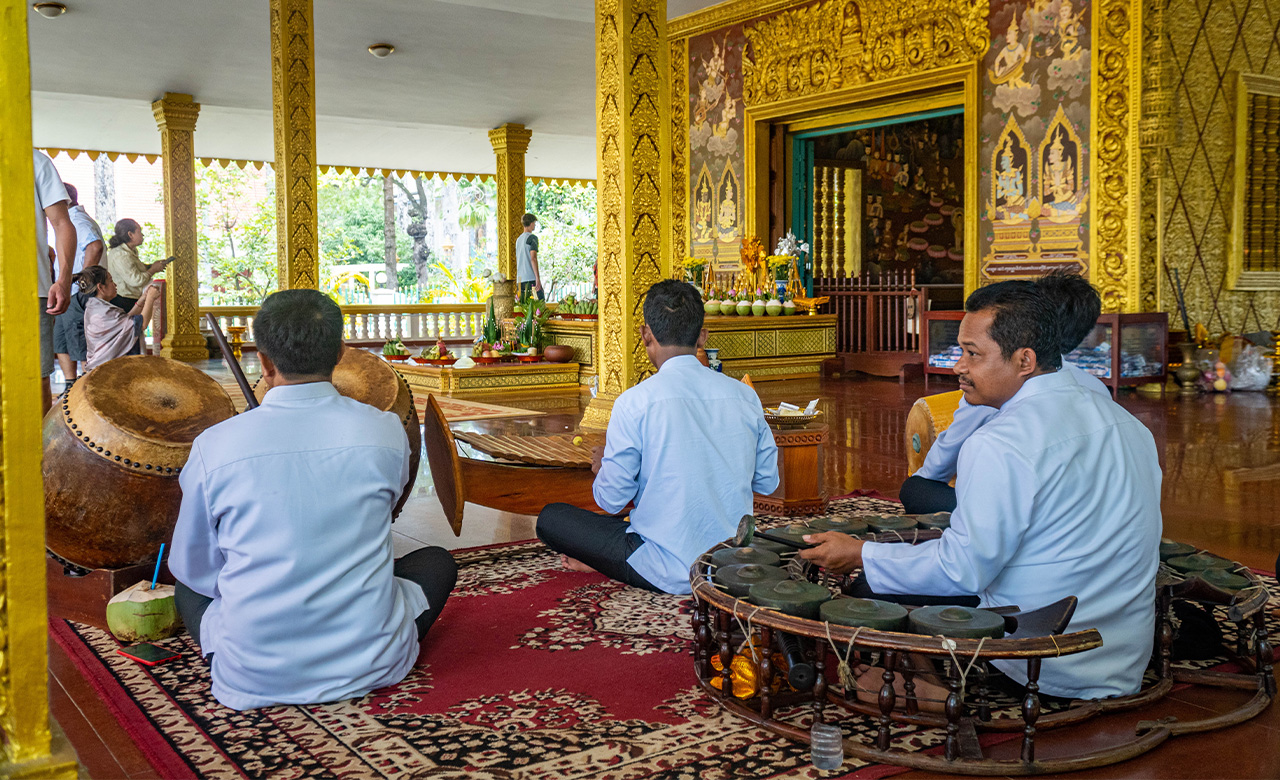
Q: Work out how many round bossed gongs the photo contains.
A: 13